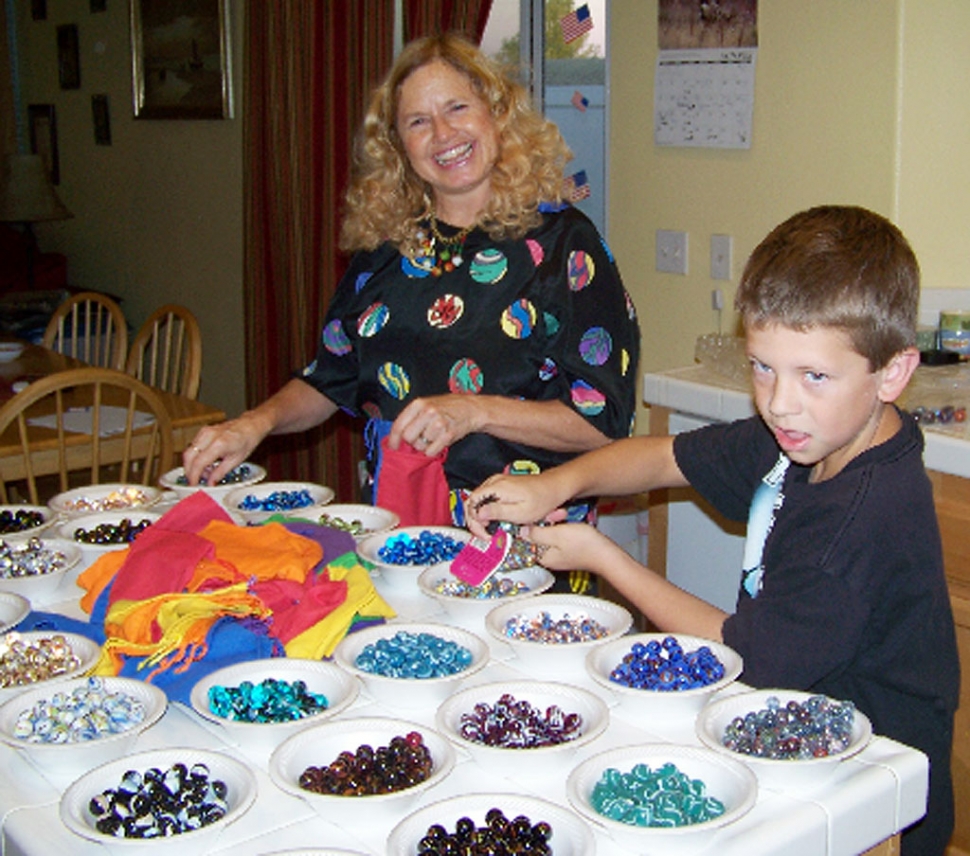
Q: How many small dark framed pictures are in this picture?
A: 5